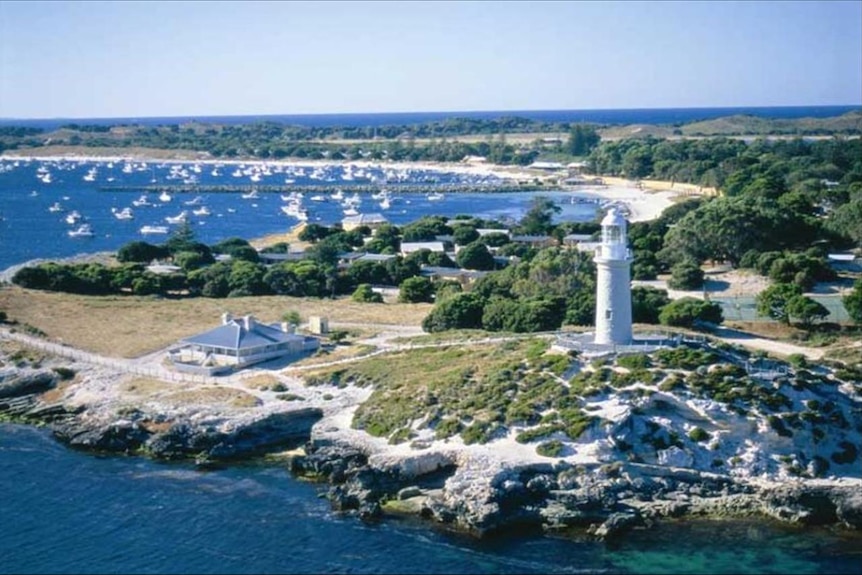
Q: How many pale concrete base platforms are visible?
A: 1